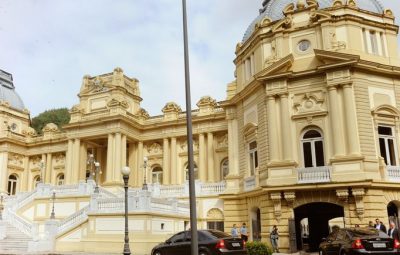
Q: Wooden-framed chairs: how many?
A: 0